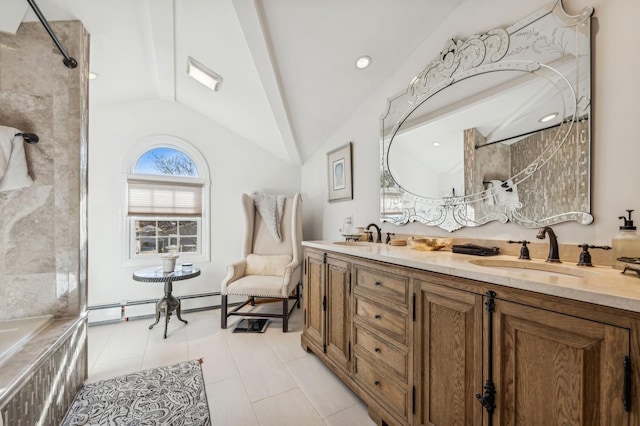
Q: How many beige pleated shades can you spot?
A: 1